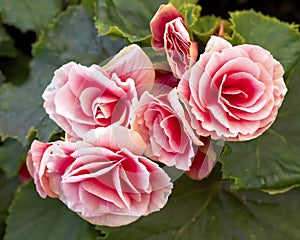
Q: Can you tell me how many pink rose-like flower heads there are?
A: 5